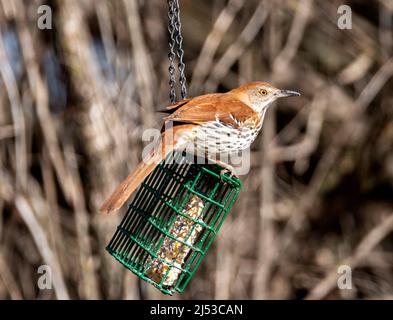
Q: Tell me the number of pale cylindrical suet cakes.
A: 1